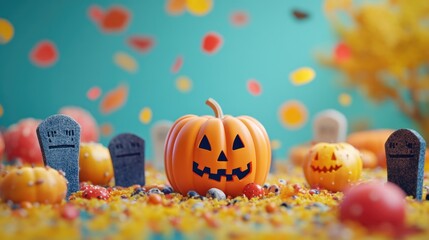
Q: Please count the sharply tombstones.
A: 3